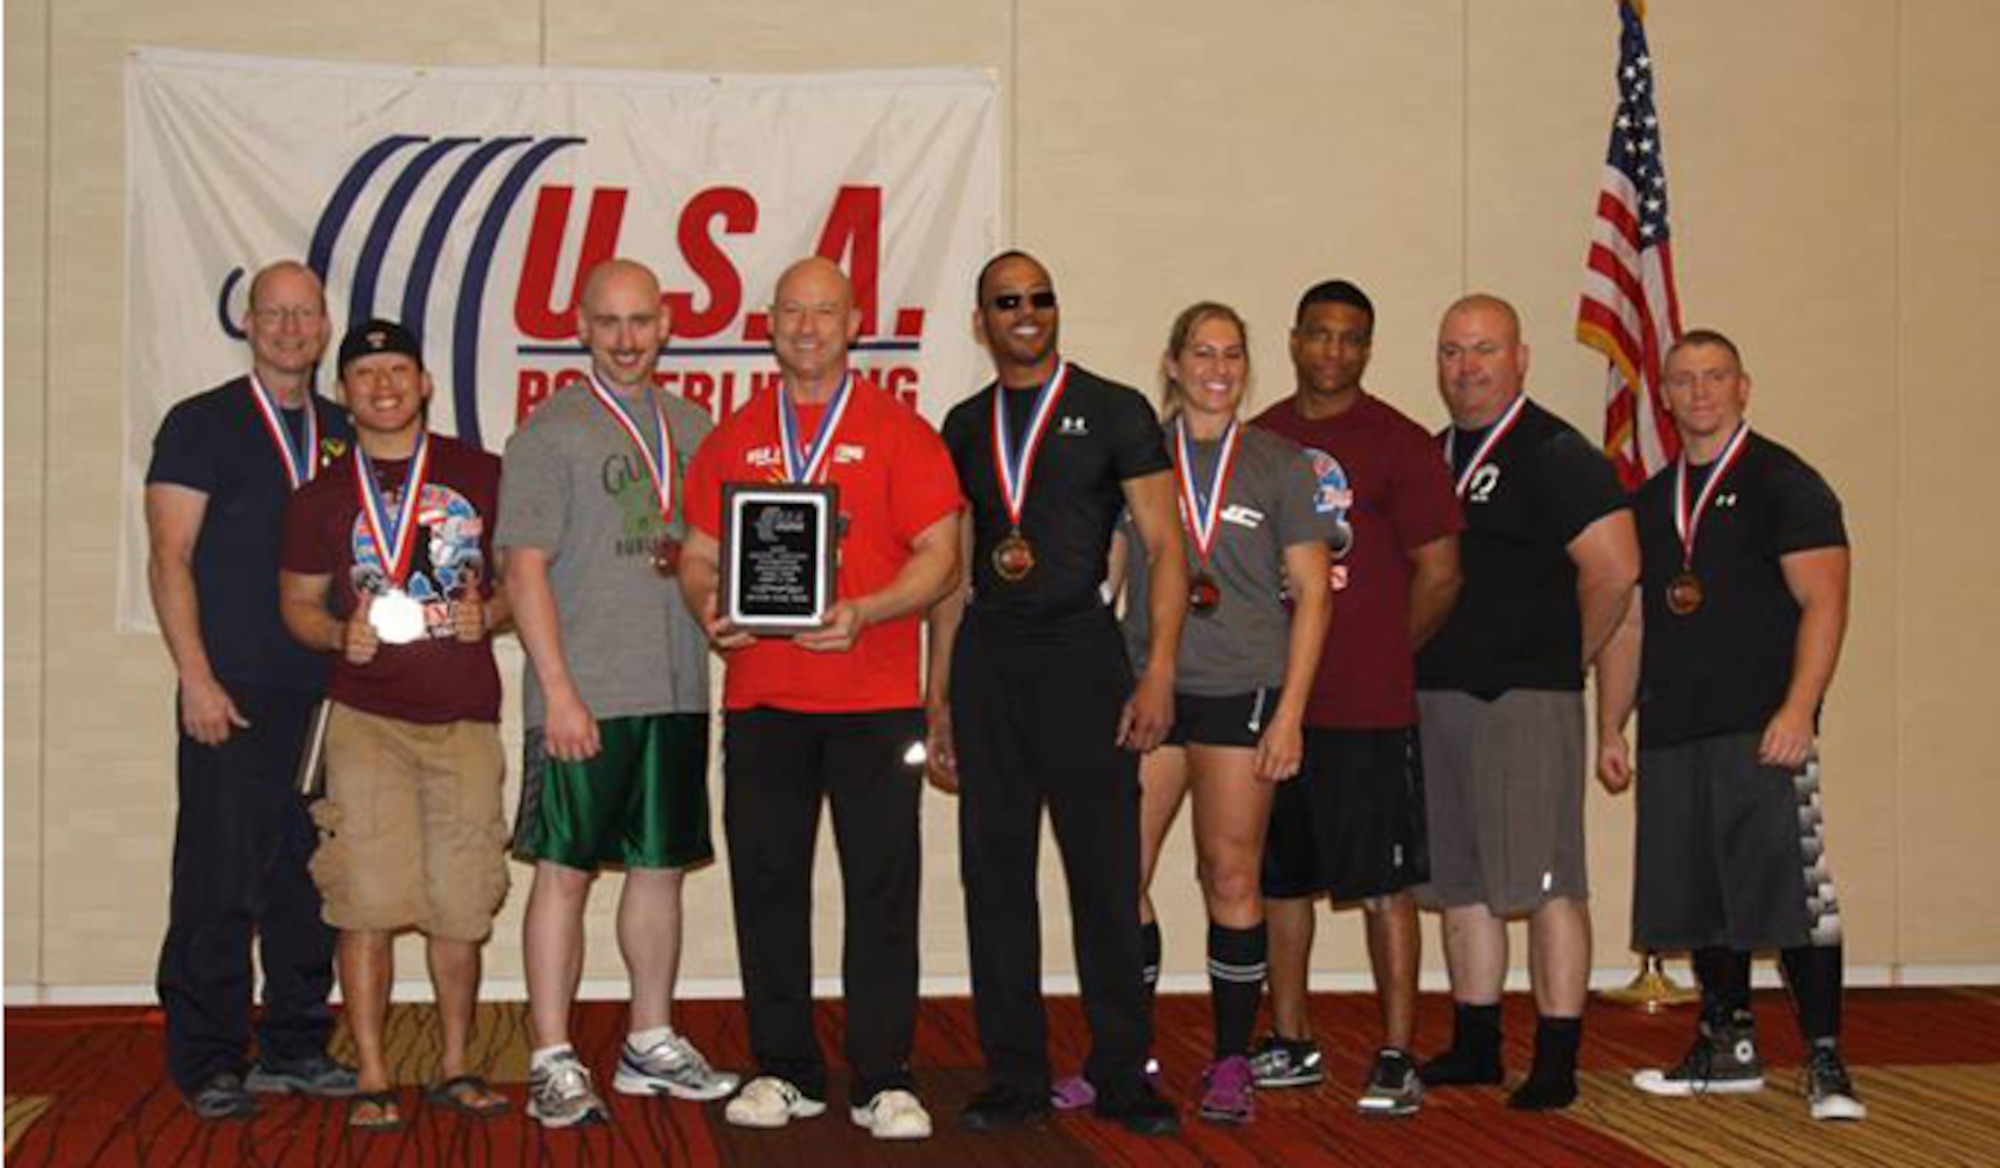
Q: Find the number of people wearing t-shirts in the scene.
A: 9